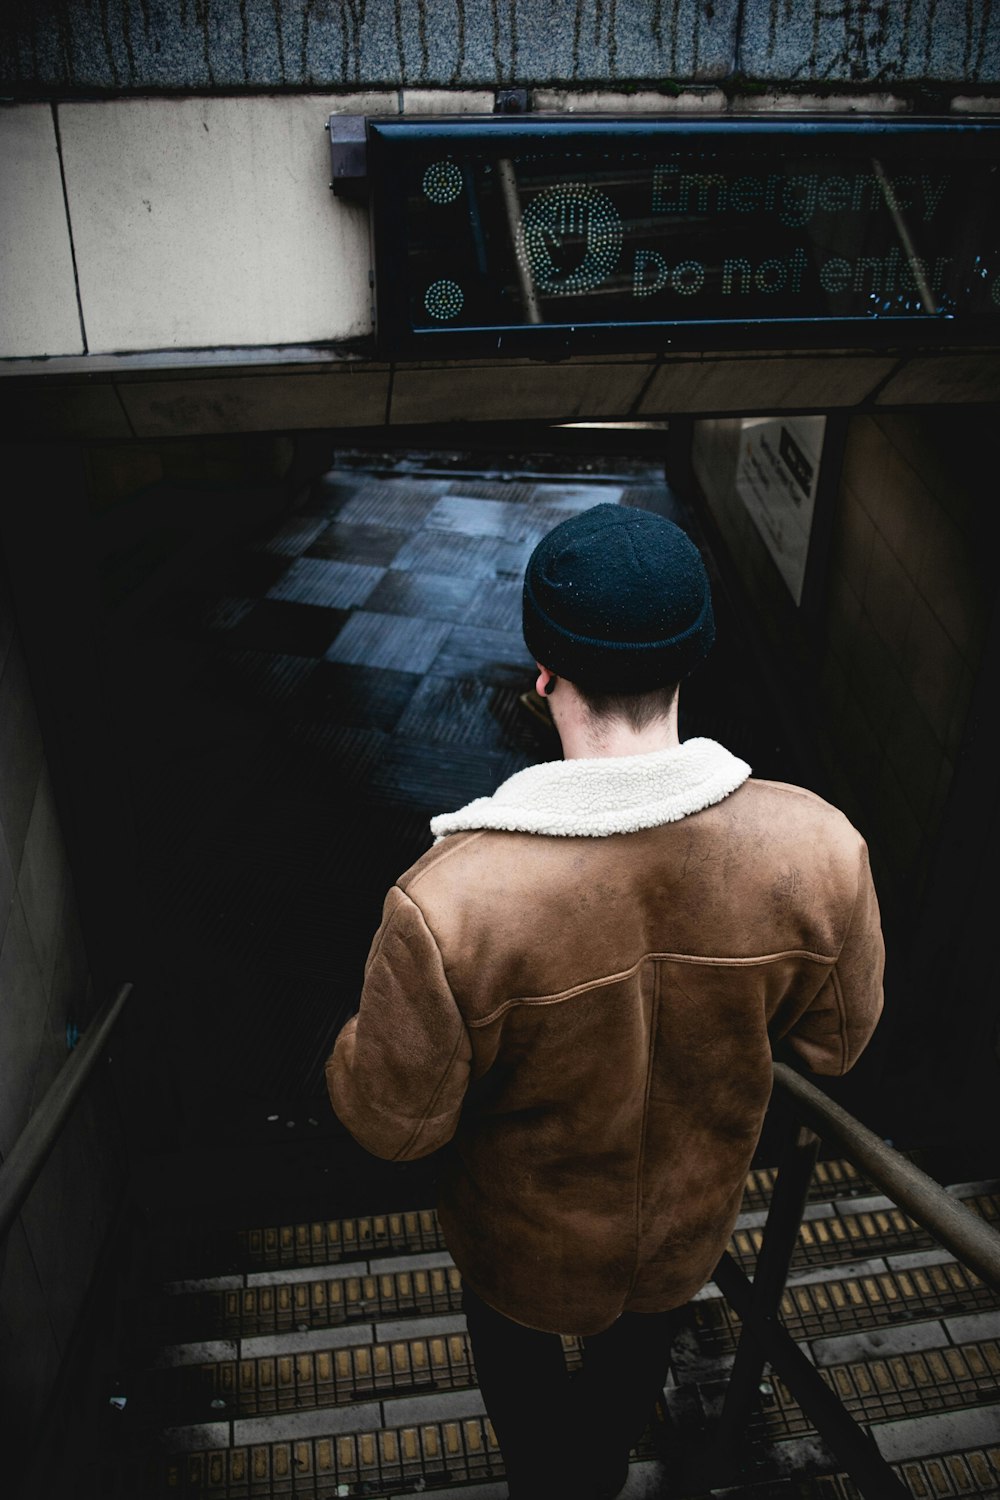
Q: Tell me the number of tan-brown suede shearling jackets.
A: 1